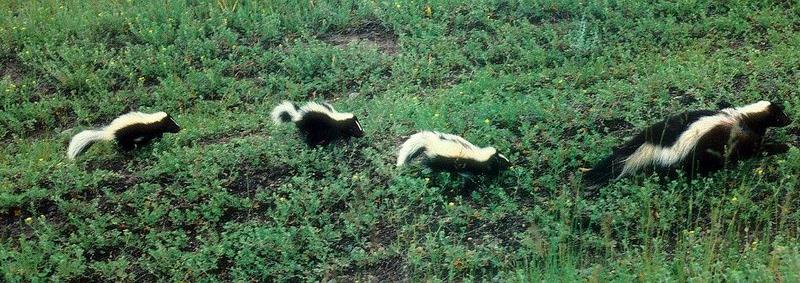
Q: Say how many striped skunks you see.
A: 4